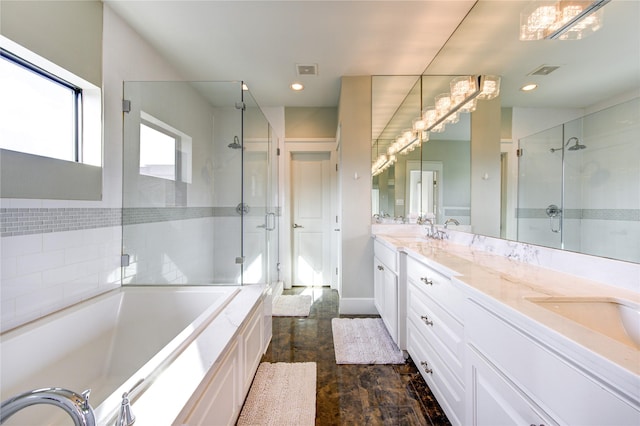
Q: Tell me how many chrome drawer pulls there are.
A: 3